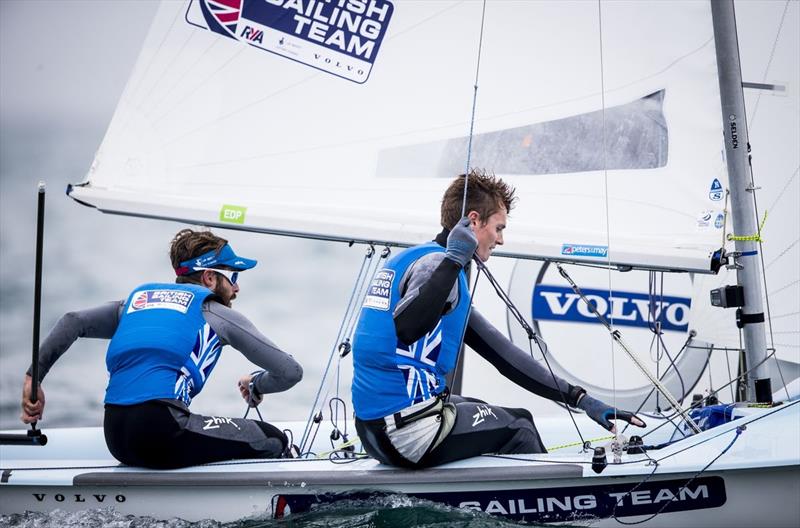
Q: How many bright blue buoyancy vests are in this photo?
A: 2